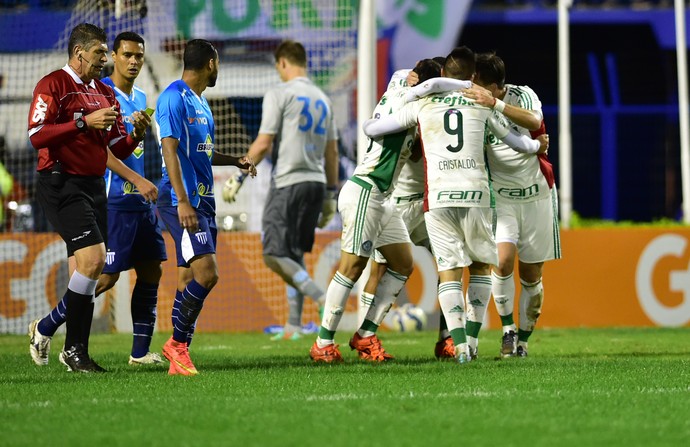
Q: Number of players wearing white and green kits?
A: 4